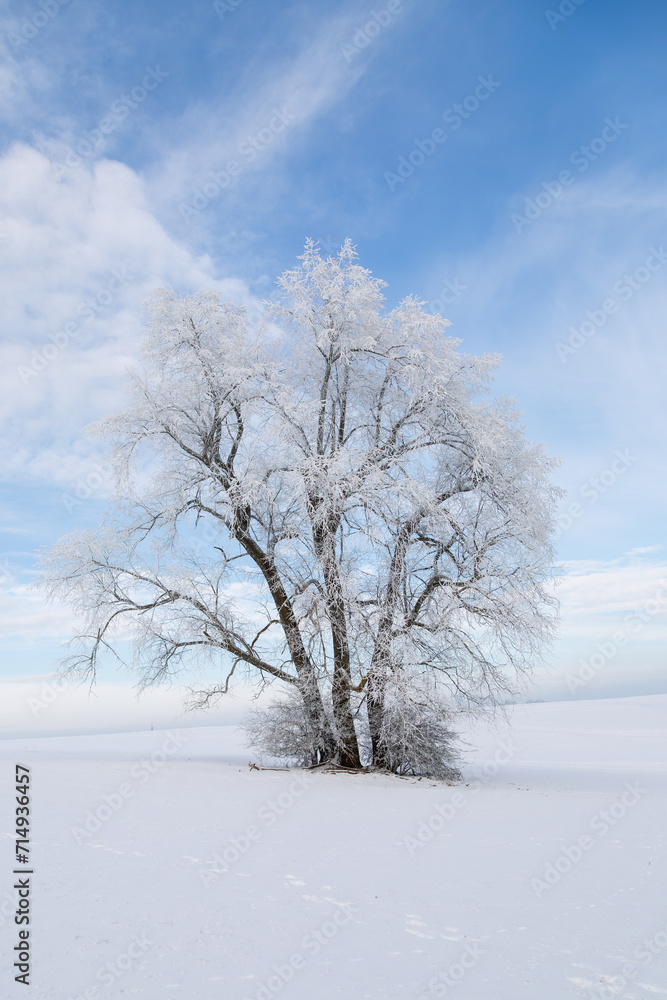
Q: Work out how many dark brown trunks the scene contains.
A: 3